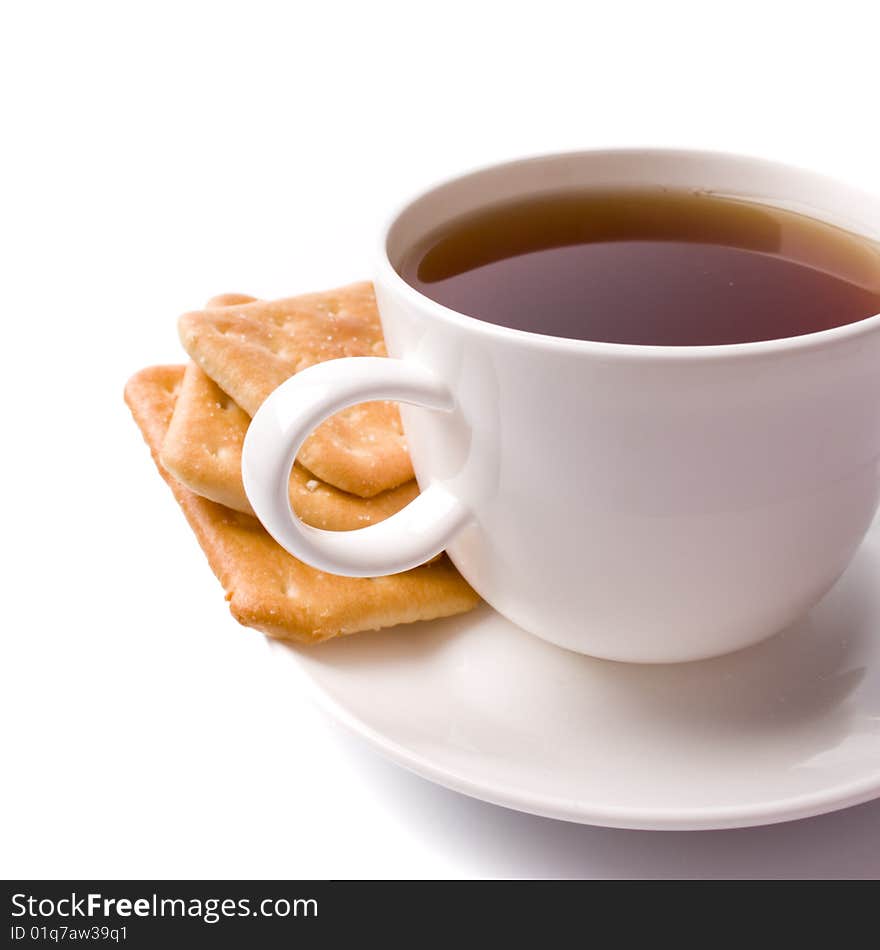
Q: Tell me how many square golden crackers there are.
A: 3